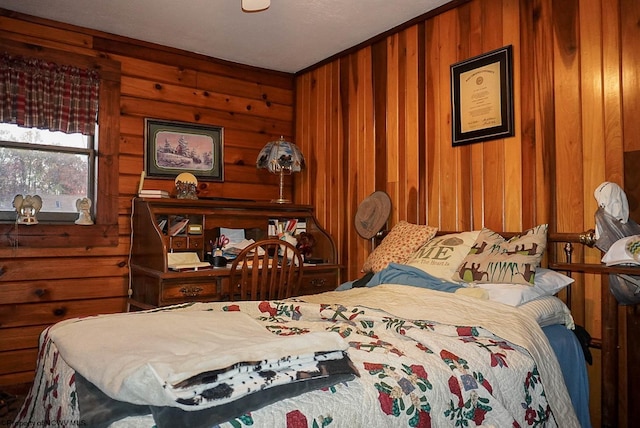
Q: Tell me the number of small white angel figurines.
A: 2